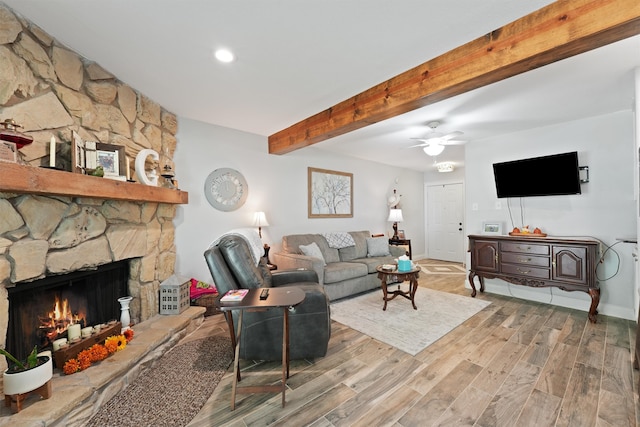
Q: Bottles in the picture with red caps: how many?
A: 0